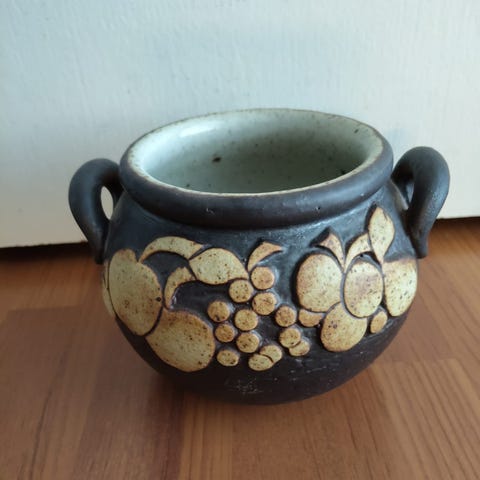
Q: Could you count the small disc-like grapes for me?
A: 13